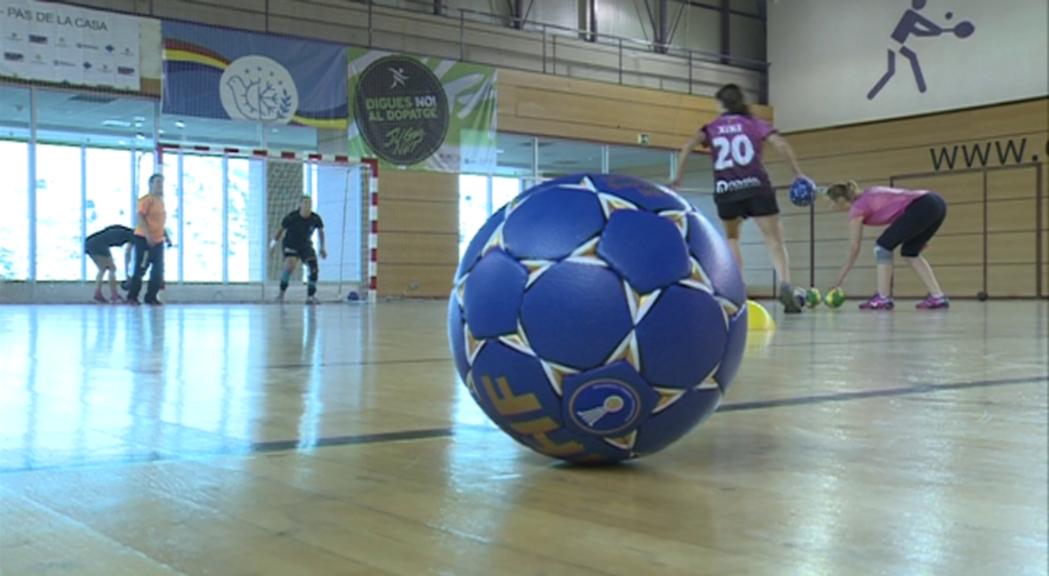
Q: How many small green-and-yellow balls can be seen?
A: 2